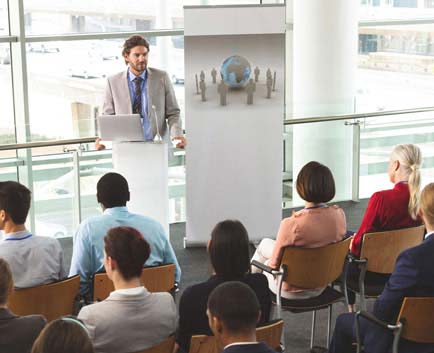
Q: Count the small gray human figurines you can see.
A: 10